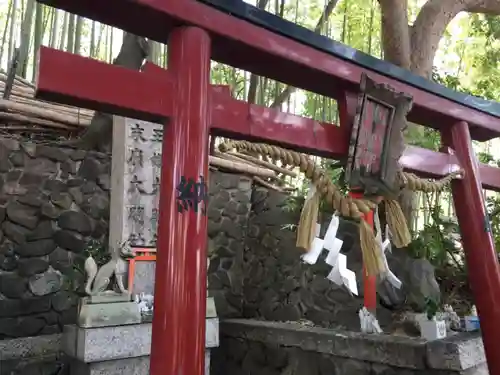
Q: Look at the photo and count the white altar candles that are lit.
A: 0